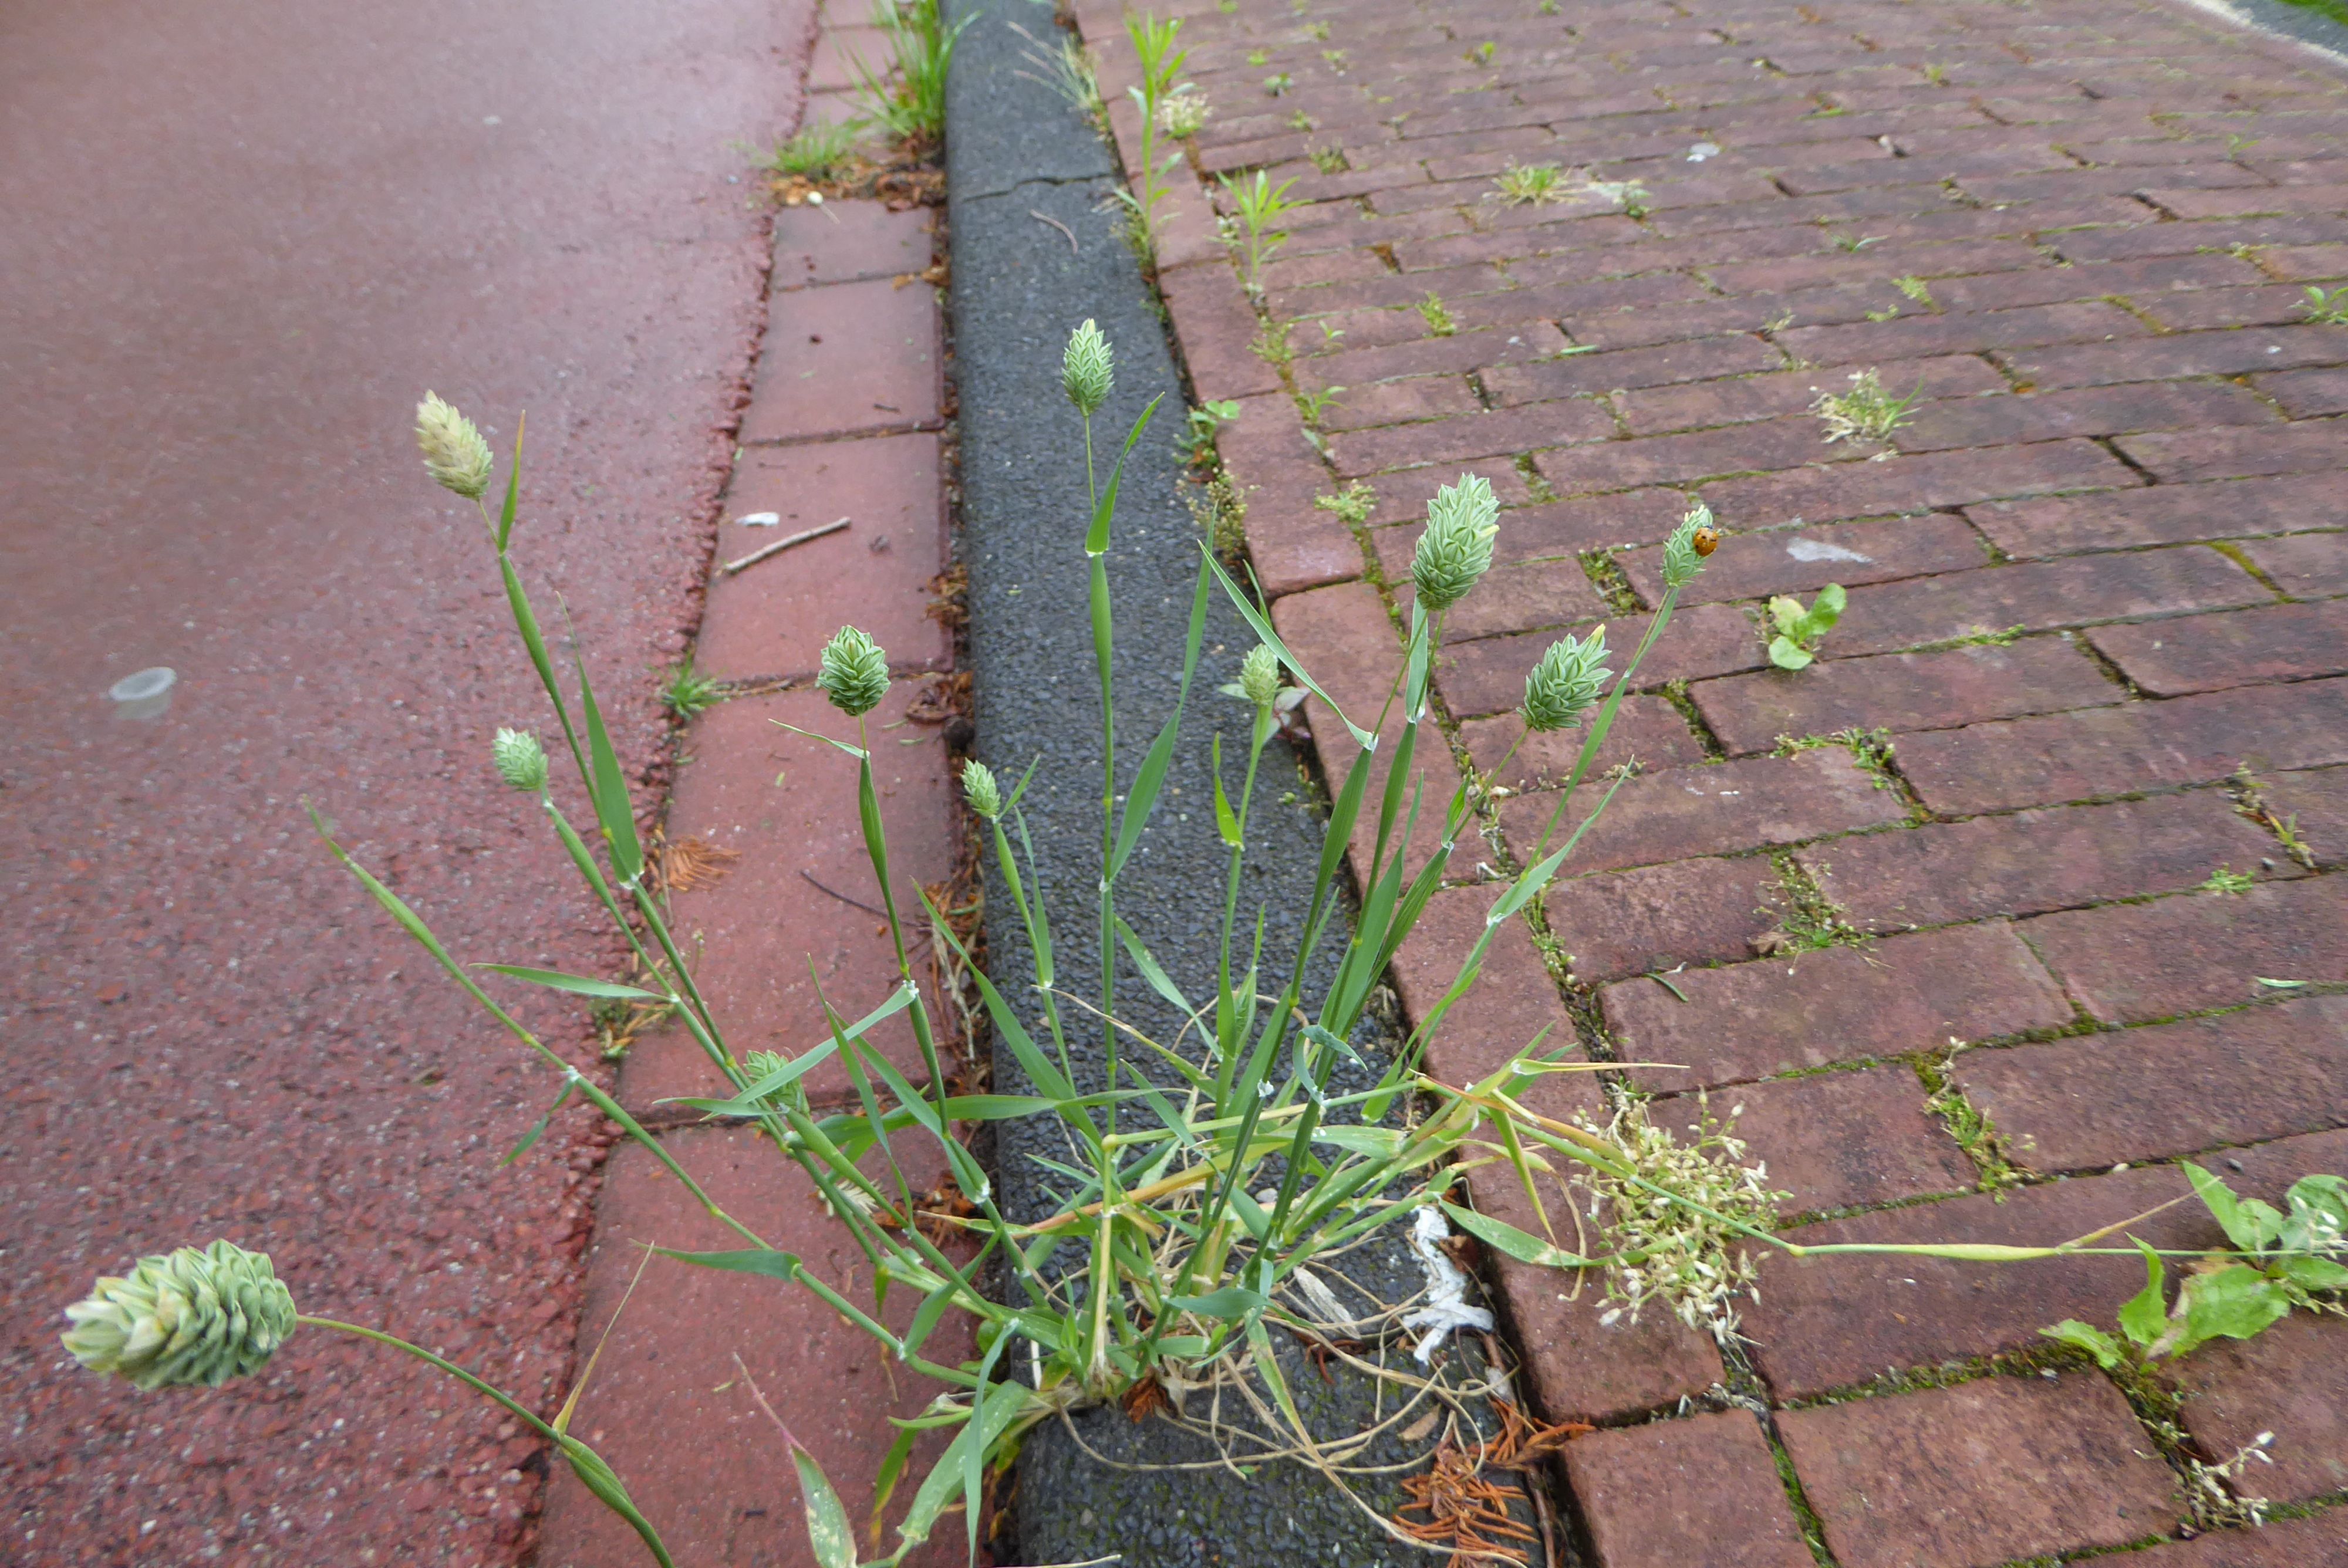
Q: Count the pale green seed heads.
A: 11